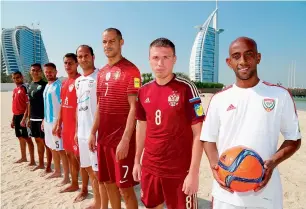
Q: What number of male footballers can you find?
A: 8